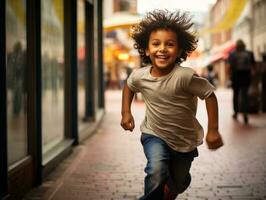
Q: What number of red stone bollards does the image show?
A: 0